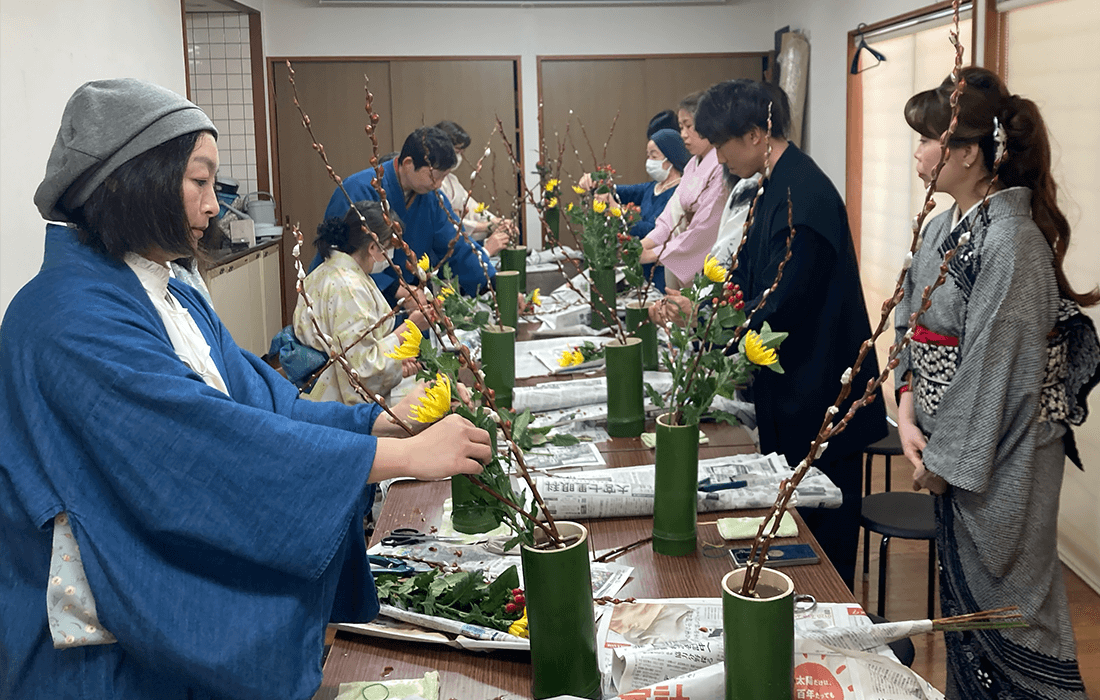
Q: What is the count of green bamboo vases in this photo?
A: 11